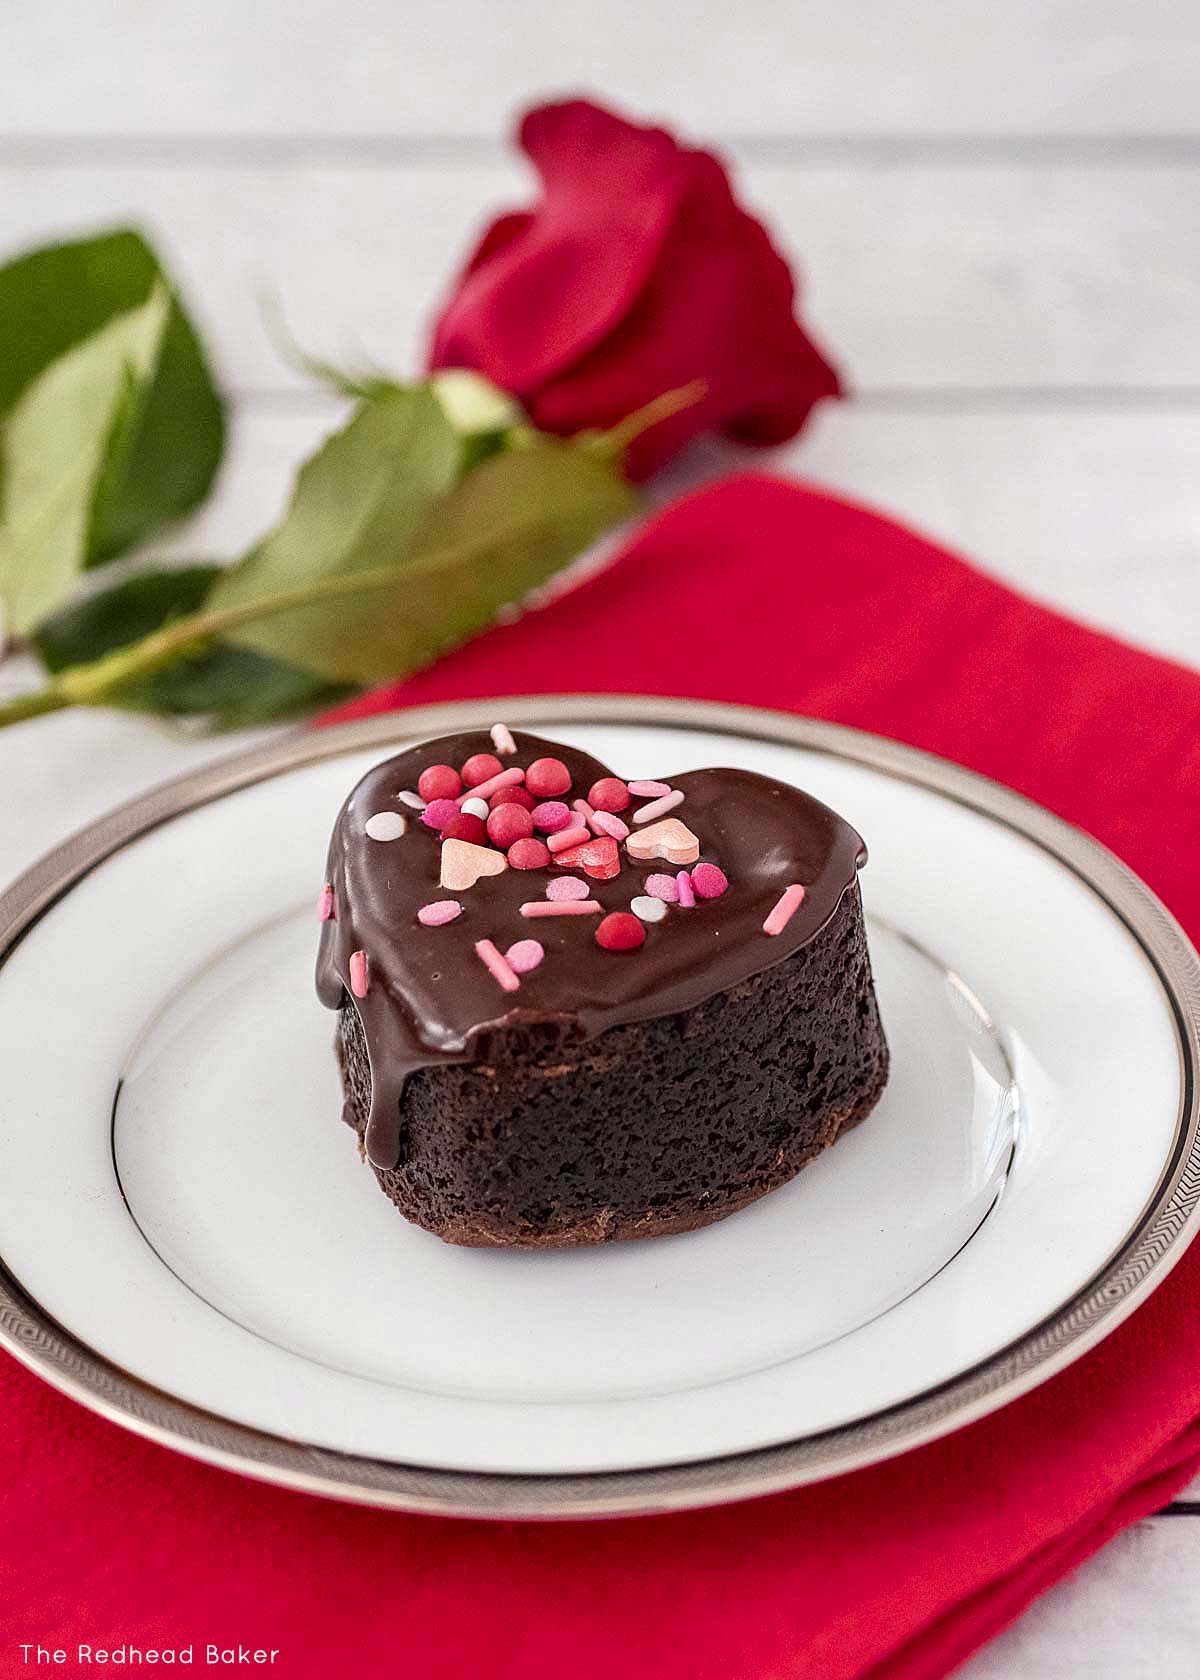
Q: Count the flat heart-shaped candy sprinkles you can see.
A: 3